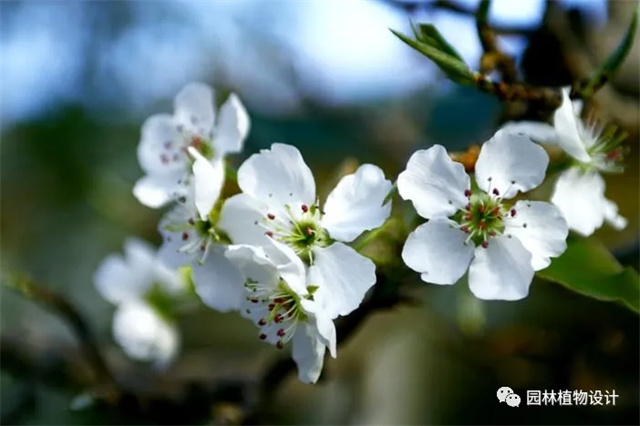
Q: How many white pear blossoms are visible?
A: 7